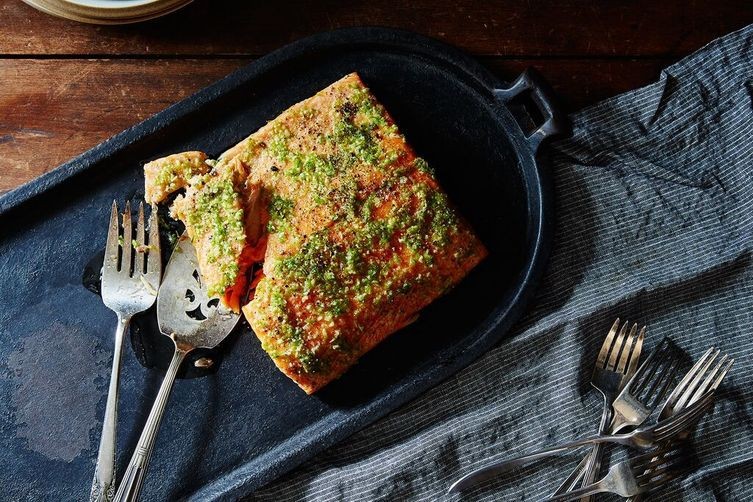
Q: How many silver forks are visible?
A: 6